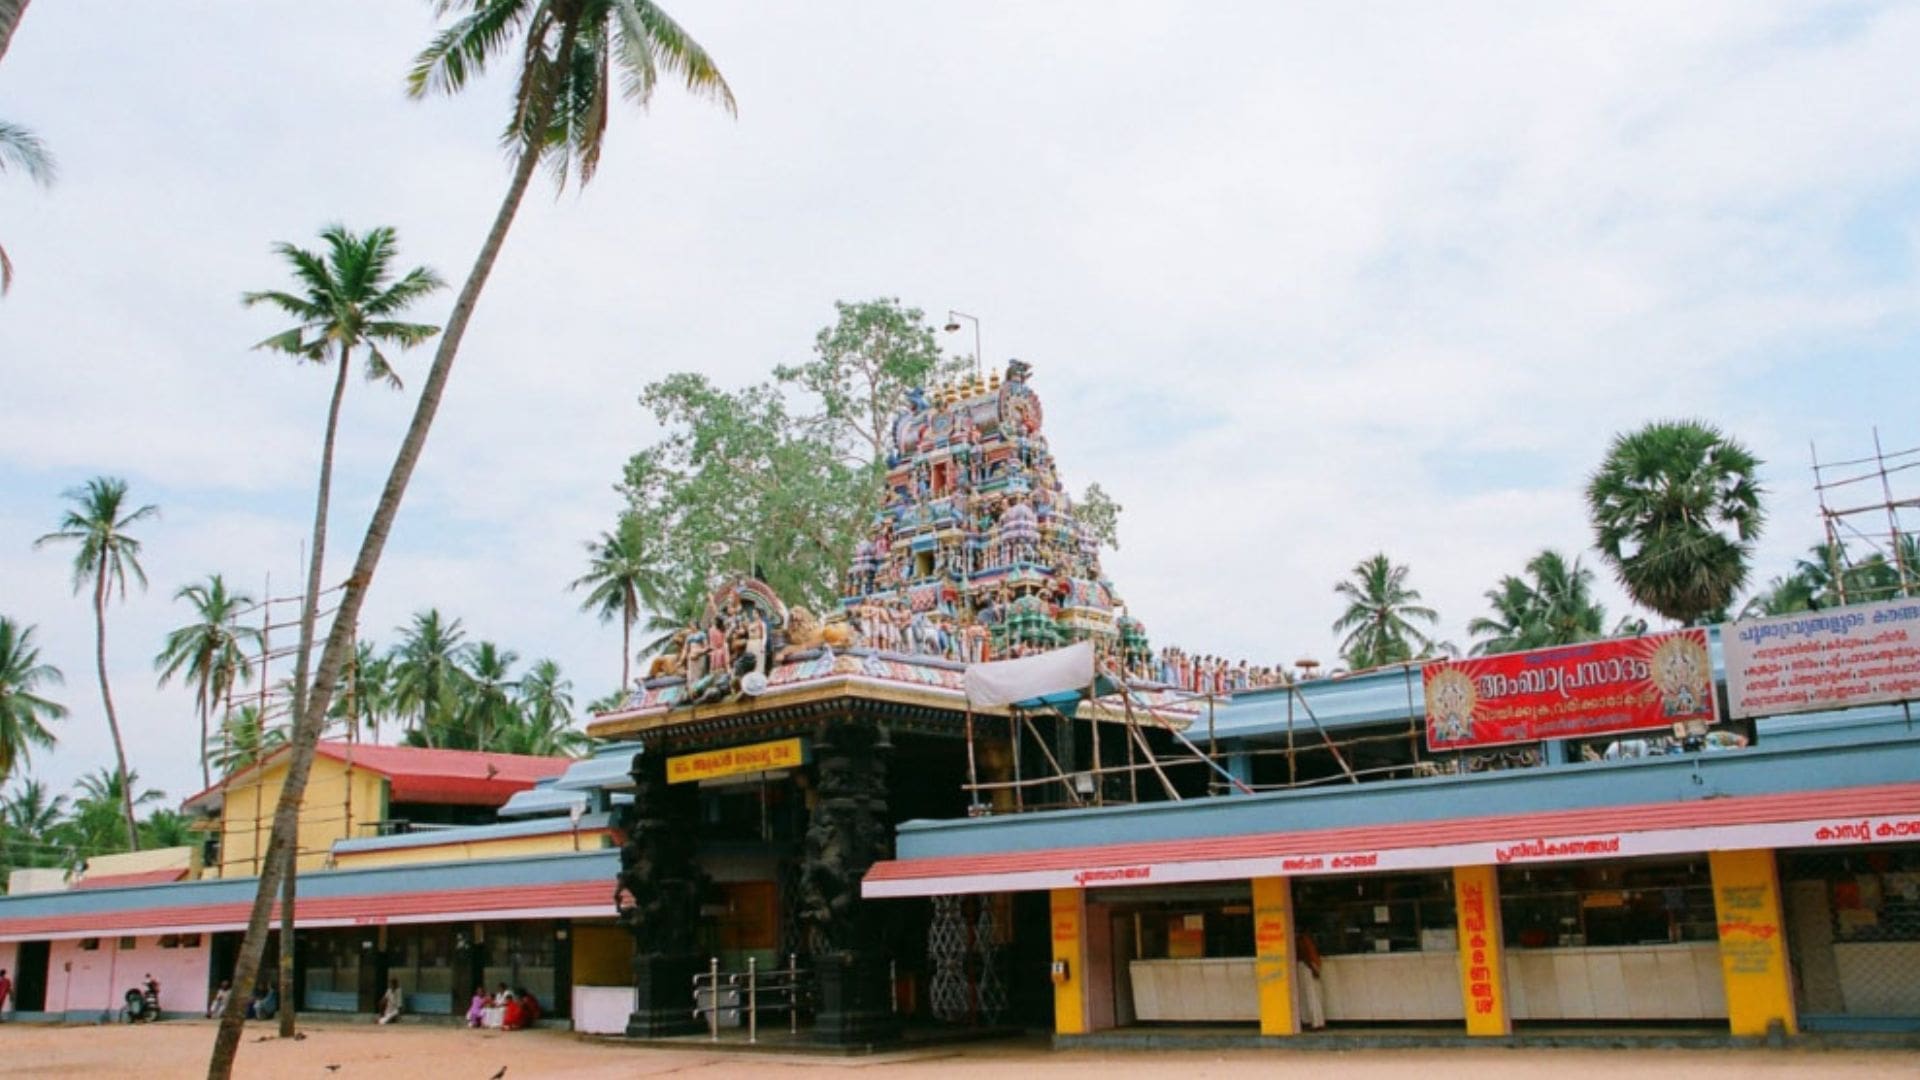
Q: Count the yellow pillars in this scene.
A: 4